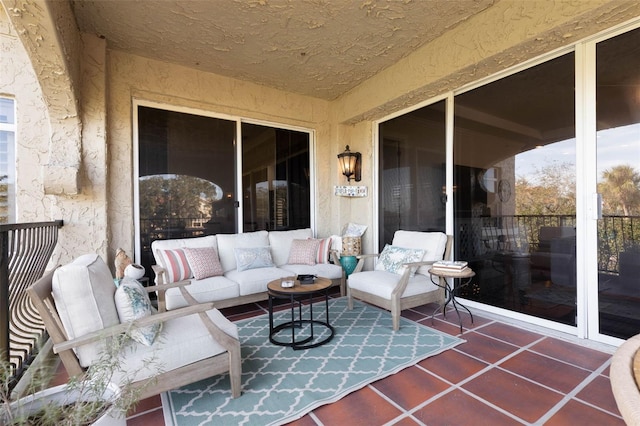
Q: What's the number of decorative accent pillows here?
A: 7